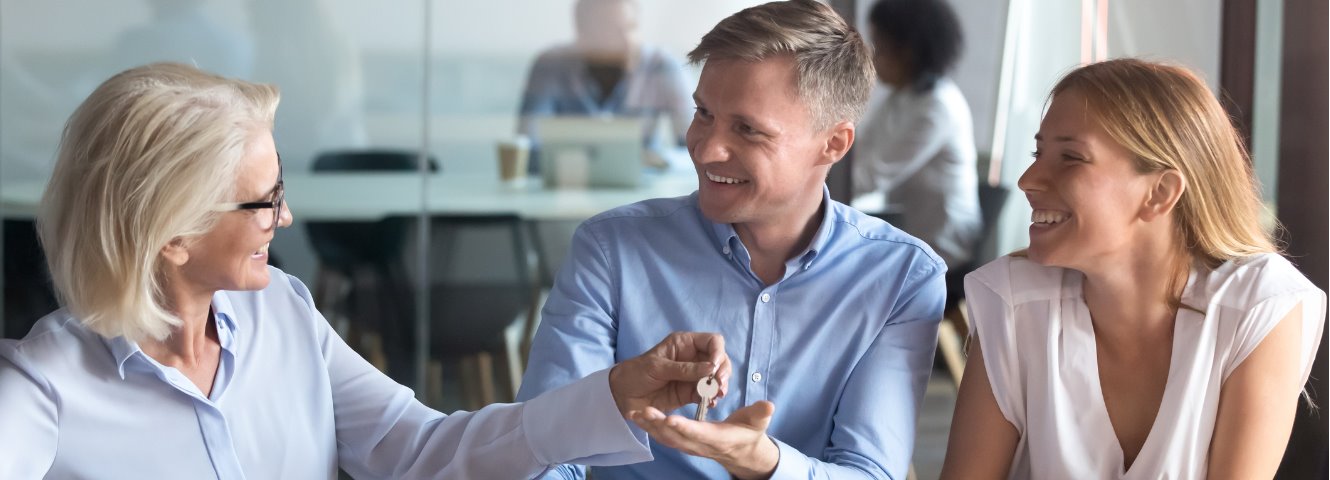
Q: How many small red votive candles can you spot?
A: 0